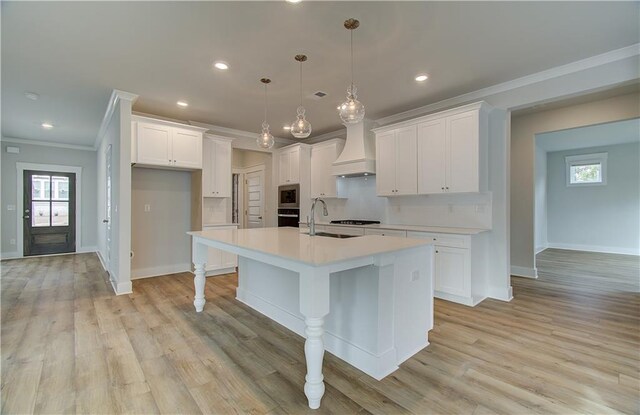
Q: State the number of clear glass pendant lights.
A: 3